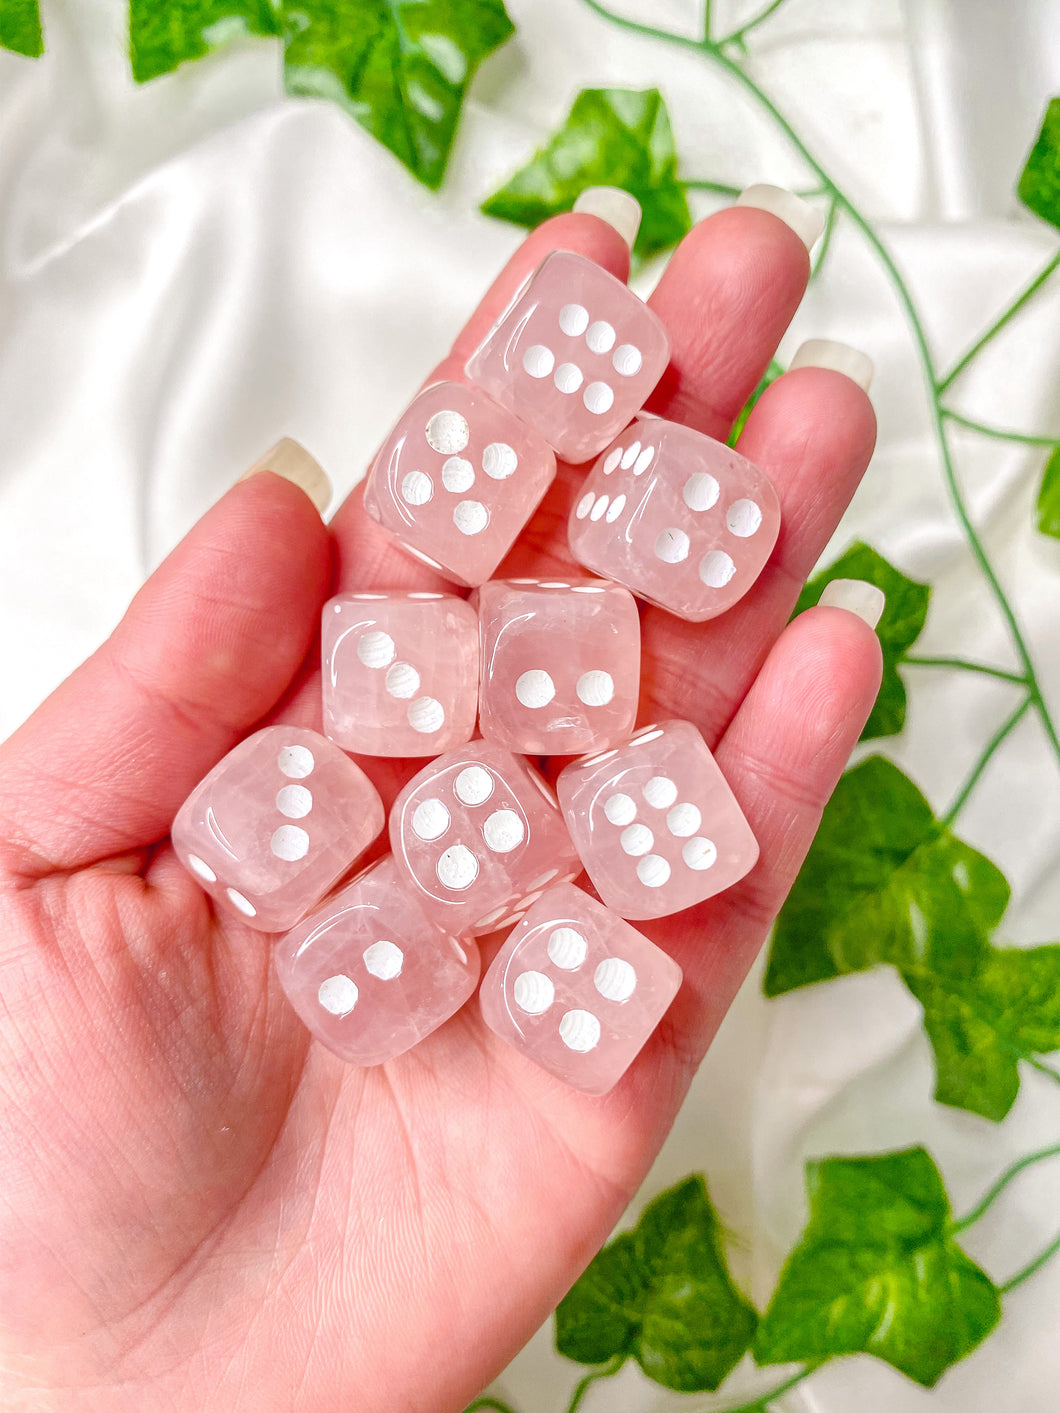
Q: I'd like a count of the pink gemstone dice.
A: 10